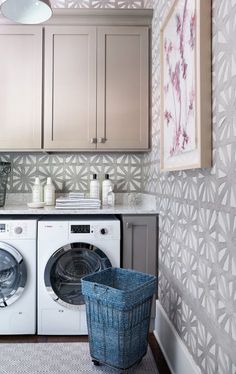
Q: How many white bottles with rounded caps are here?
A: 2